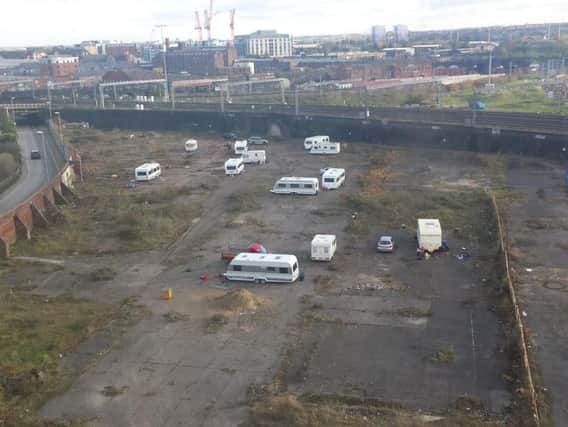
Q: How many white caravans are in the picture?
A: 12